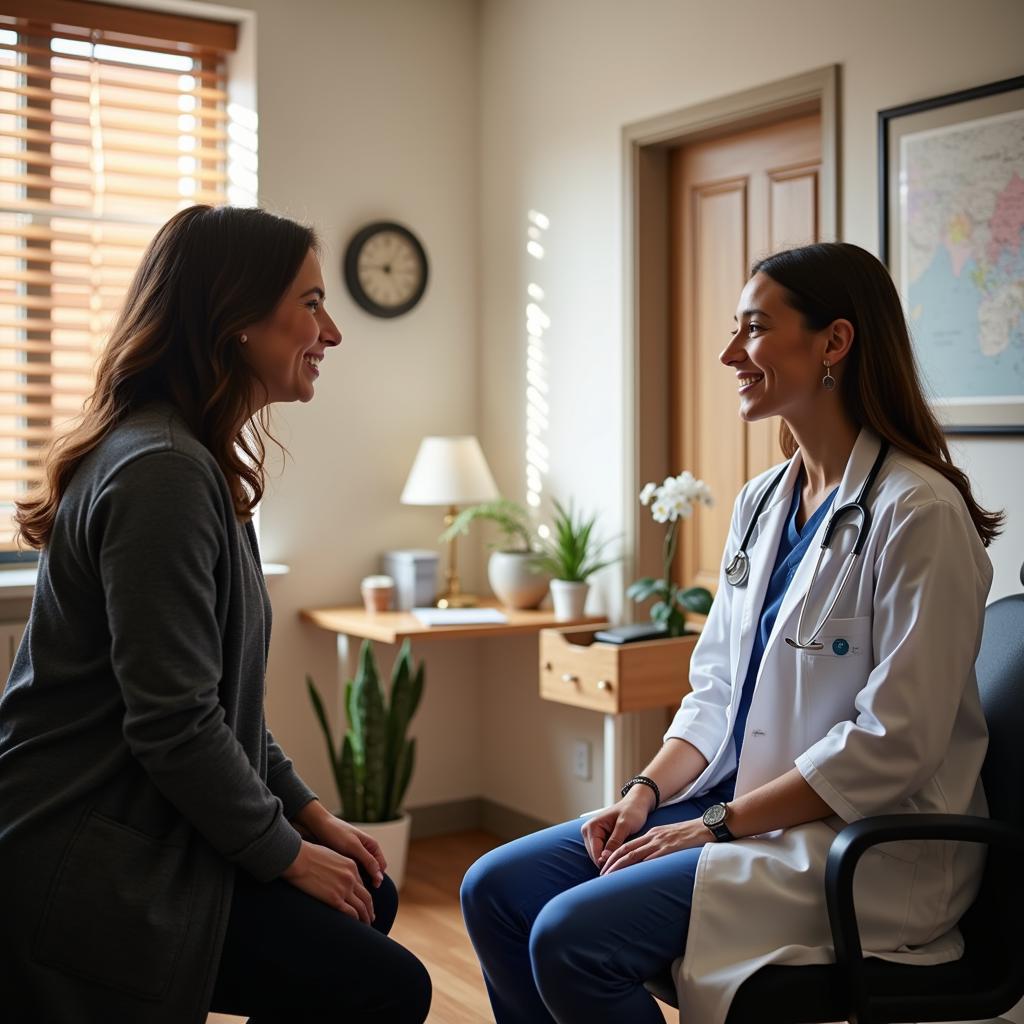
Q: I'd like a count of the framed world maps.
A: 1